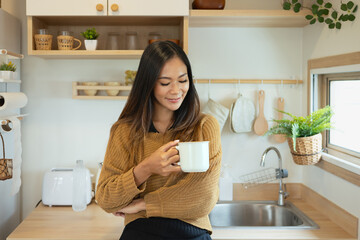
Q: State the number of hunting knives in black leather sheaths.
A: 0